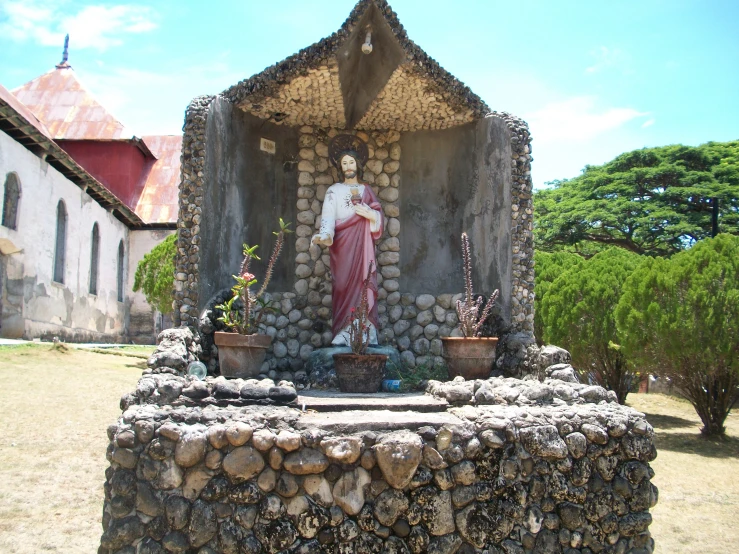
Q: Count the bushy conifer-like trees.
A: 4